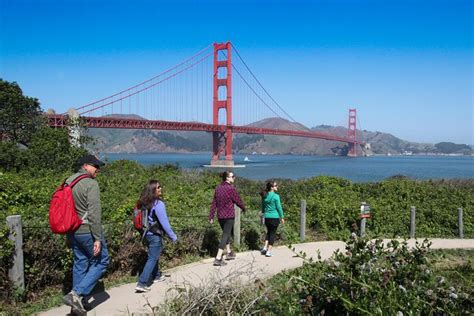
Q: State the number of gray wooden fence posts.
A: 6